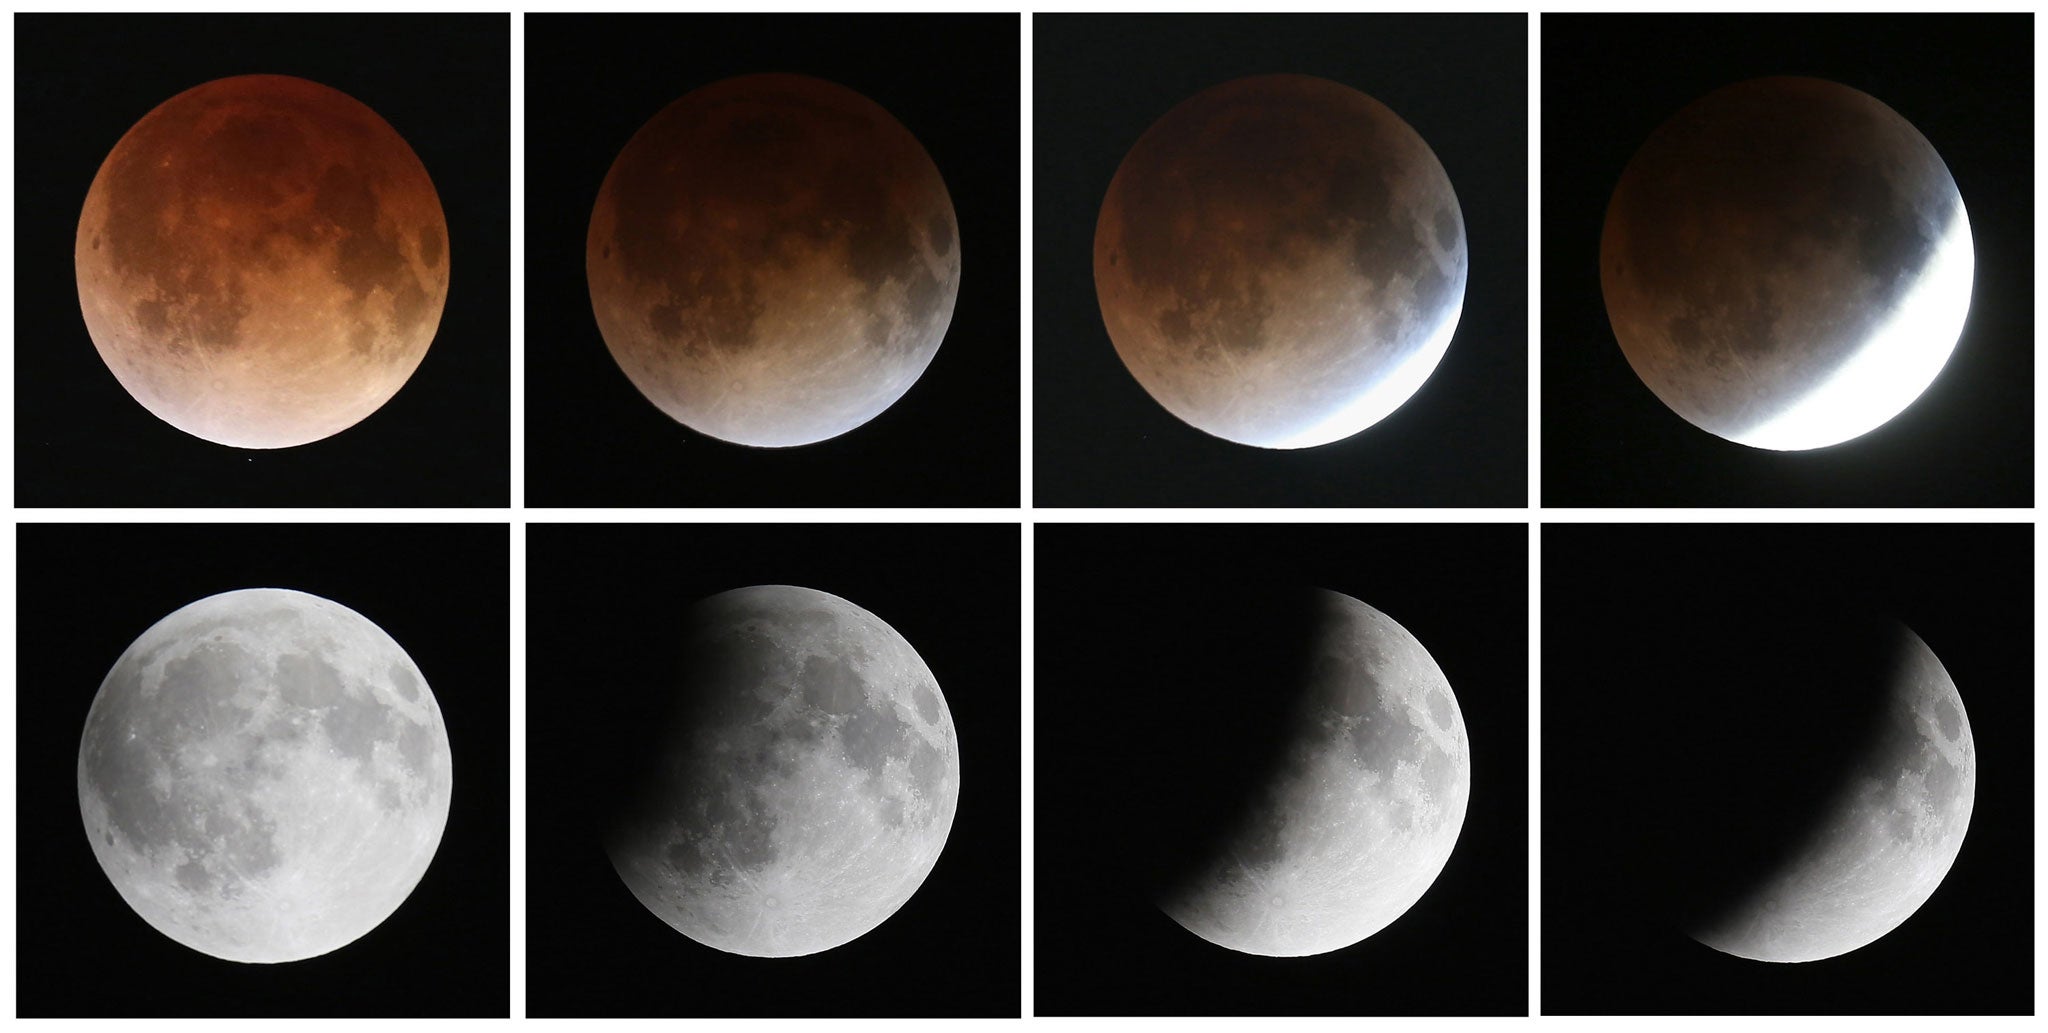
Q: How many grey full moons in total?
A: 1